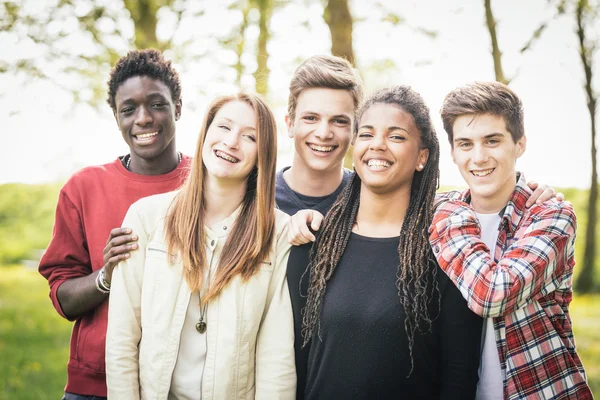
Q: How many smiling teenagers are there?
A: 5